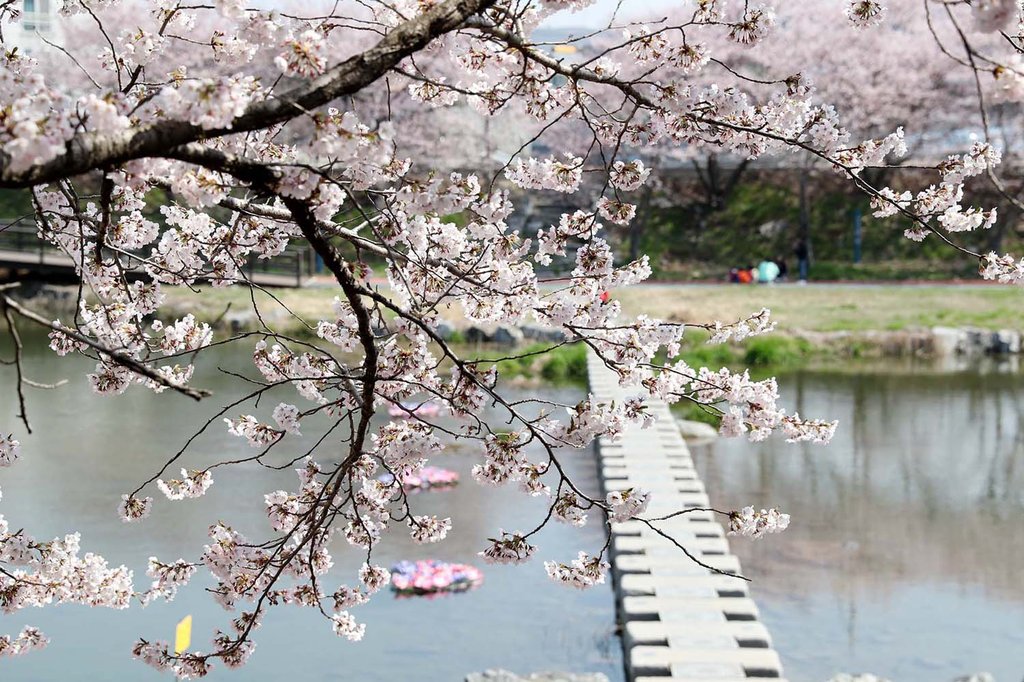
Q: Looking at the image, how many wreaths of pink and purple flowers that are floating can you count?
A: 3